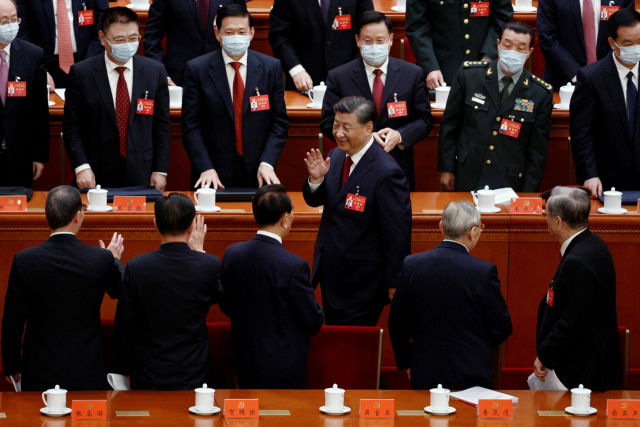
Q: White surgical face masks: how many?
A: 6